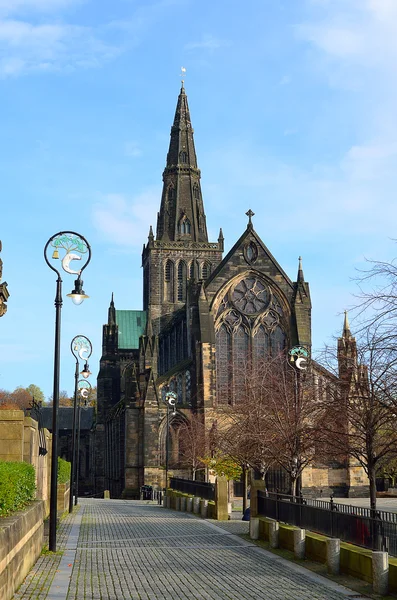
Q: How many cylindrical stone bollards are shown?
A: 12